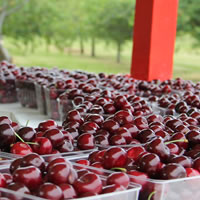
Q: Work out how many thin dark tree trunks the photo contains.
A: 3